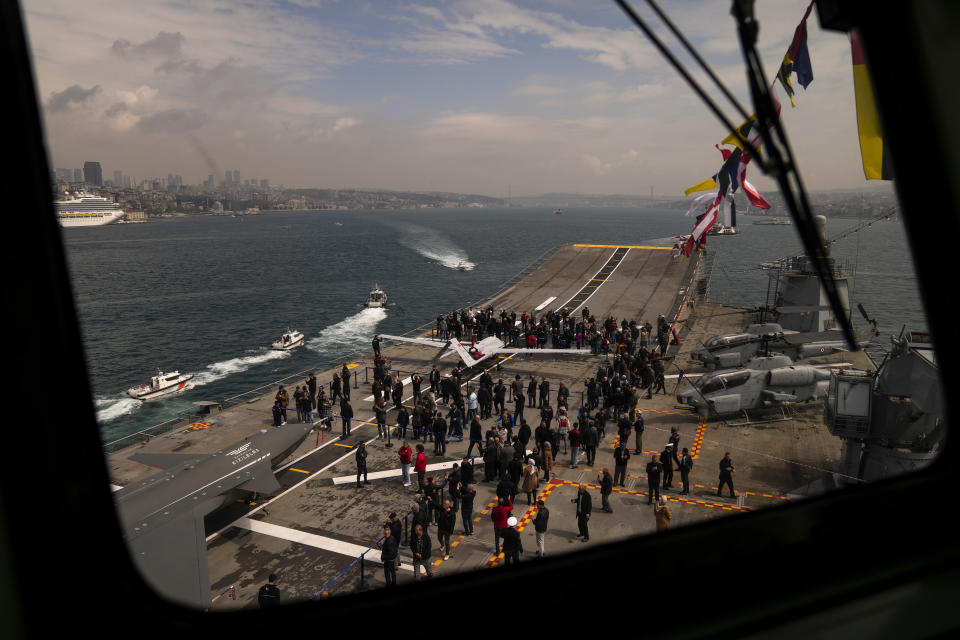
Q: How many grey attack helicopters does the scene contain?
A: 2